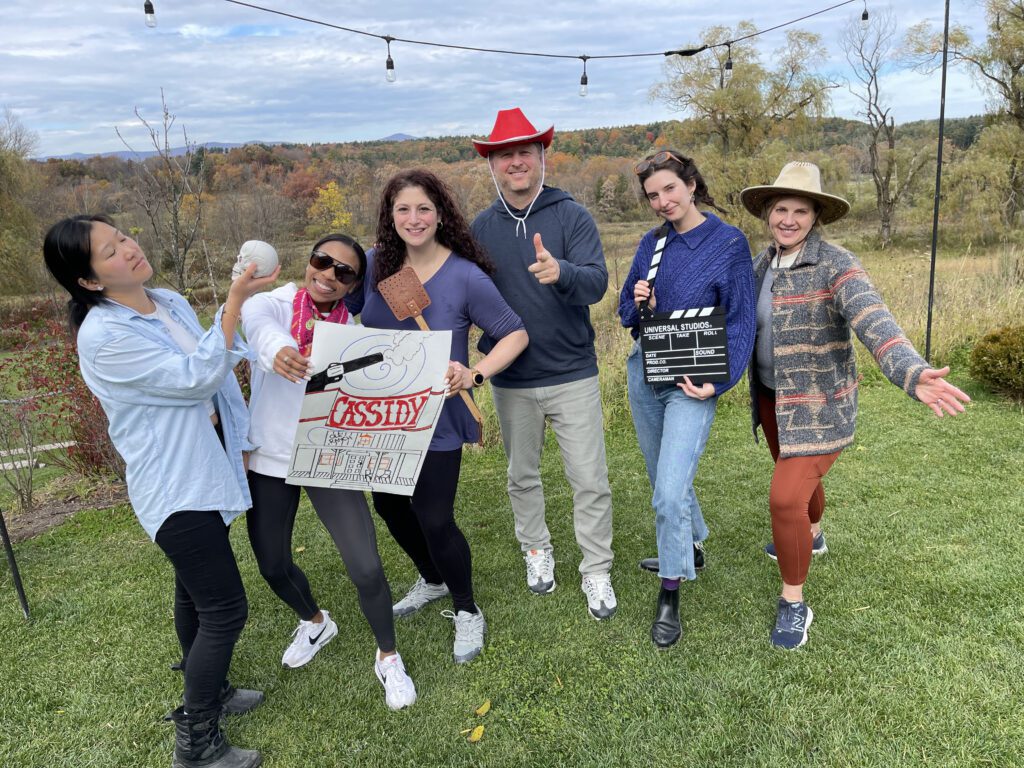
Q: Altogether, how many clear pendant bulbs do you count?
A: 5